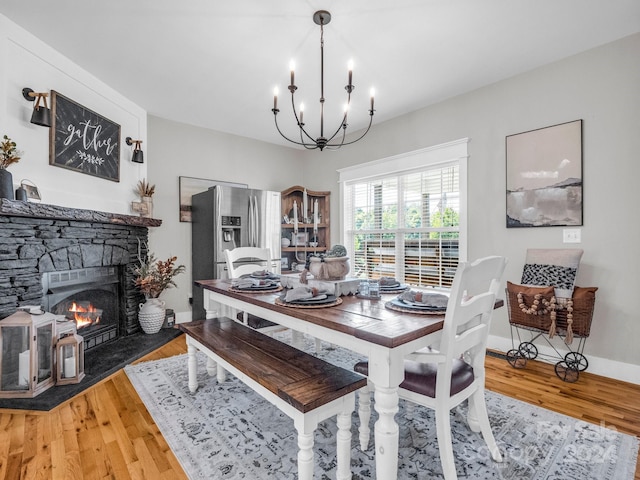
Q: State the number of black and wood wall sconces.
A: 2